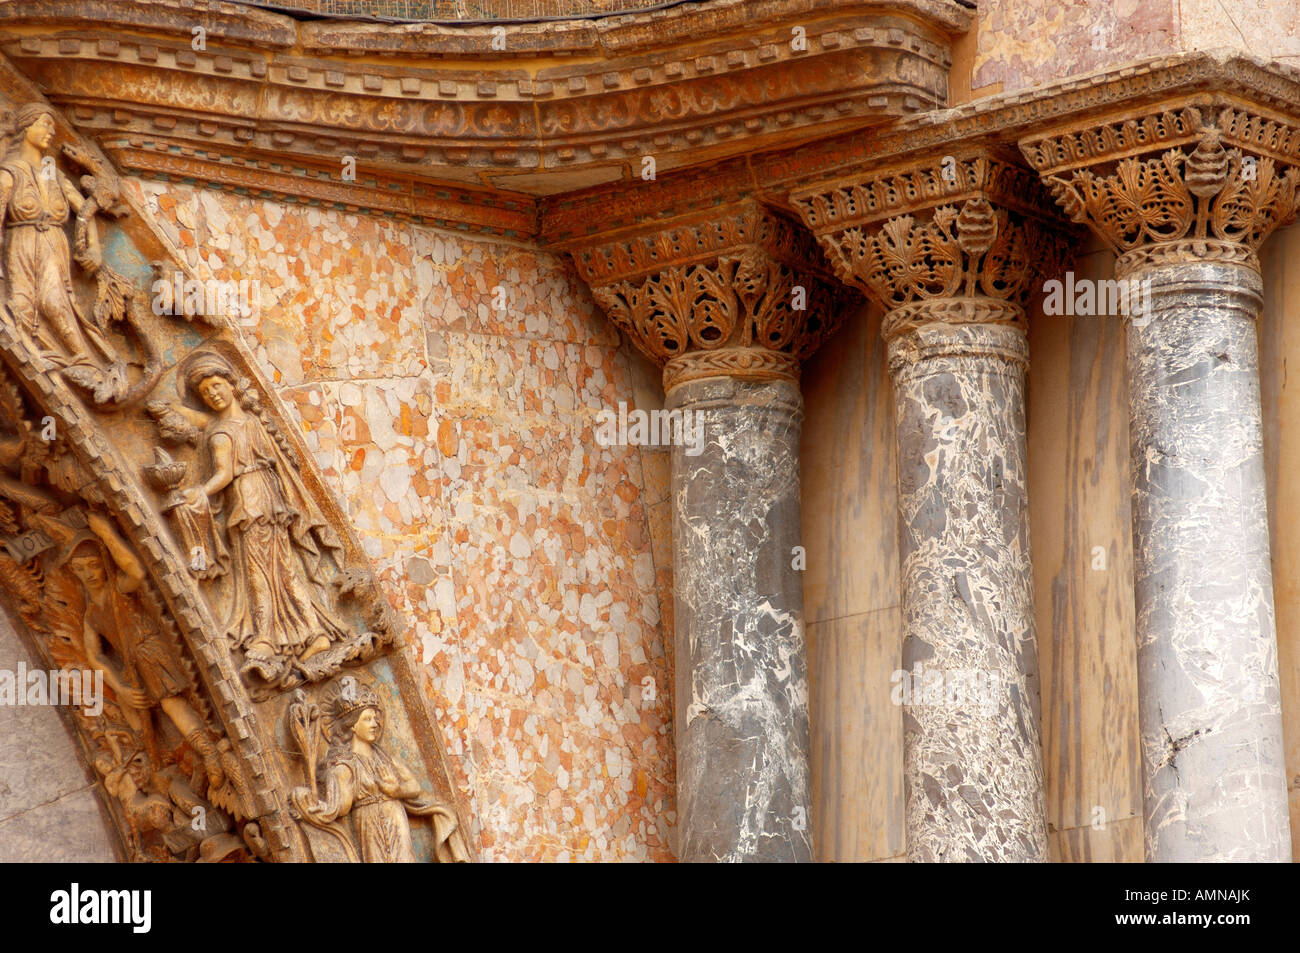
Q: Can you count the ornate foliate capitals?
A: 3